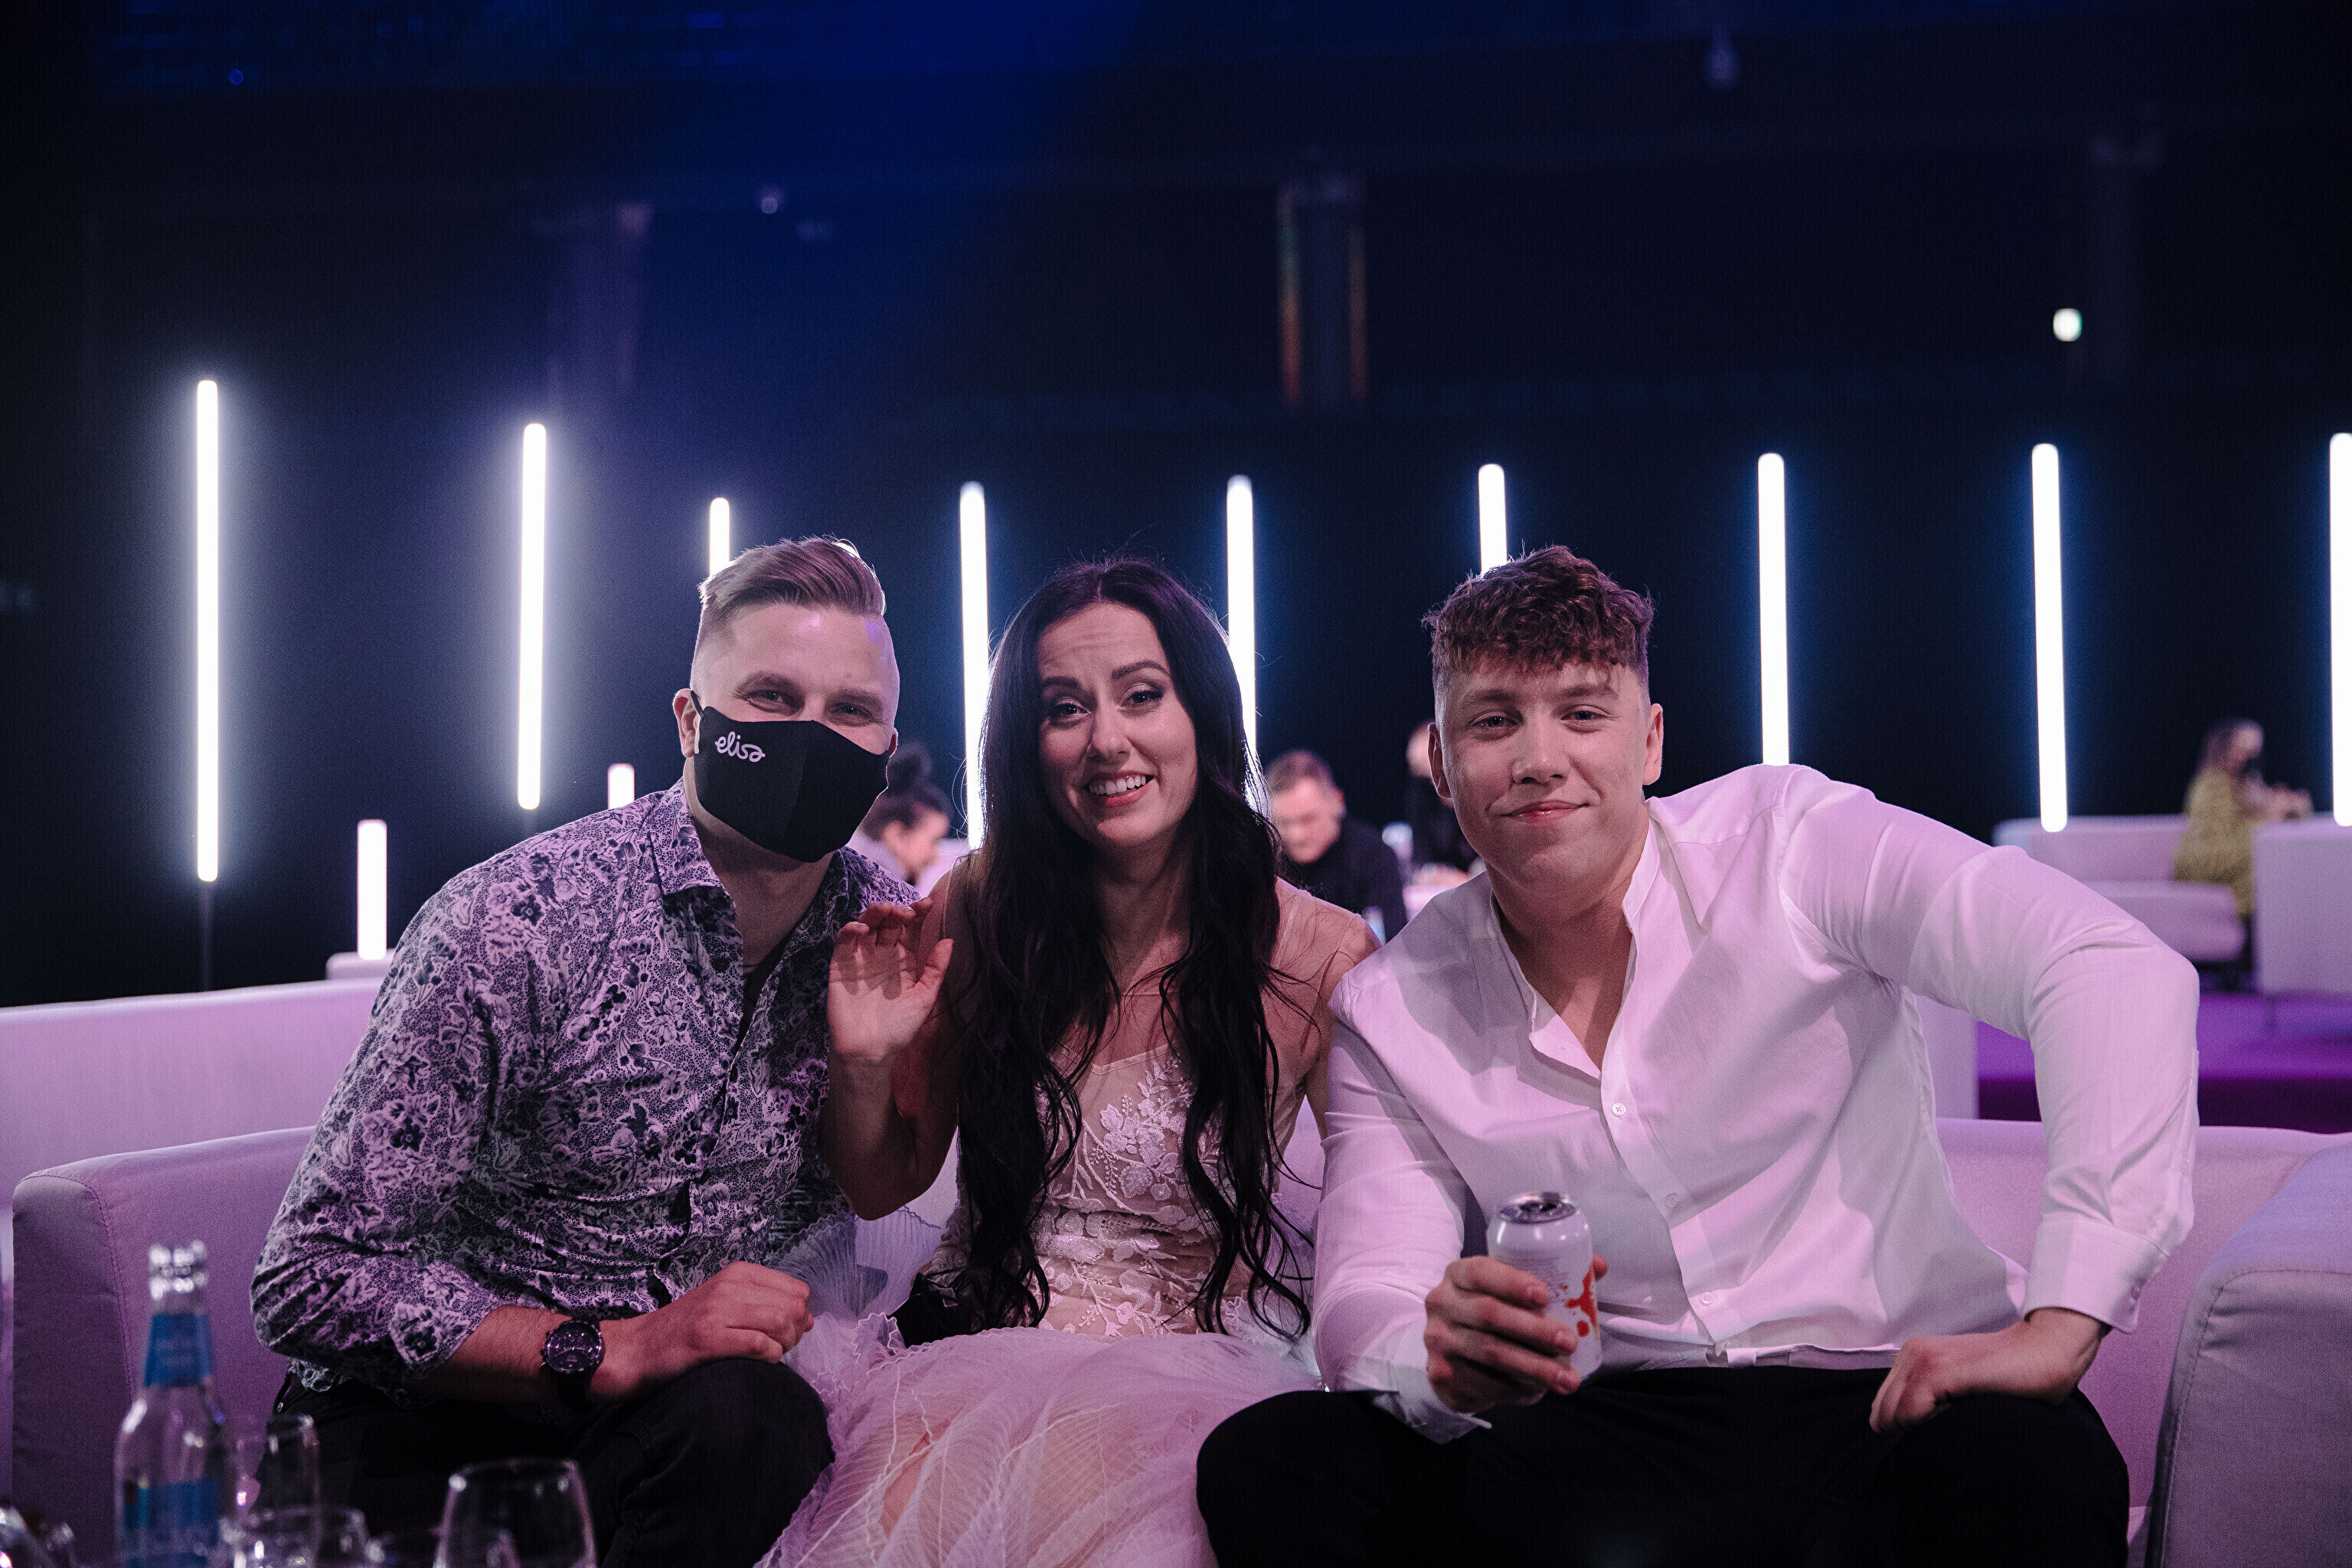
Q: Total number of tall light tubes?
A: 9